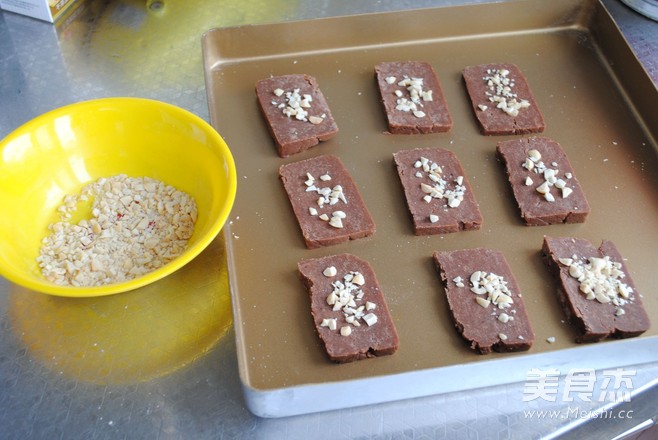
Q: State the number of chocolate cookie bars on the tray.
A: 9